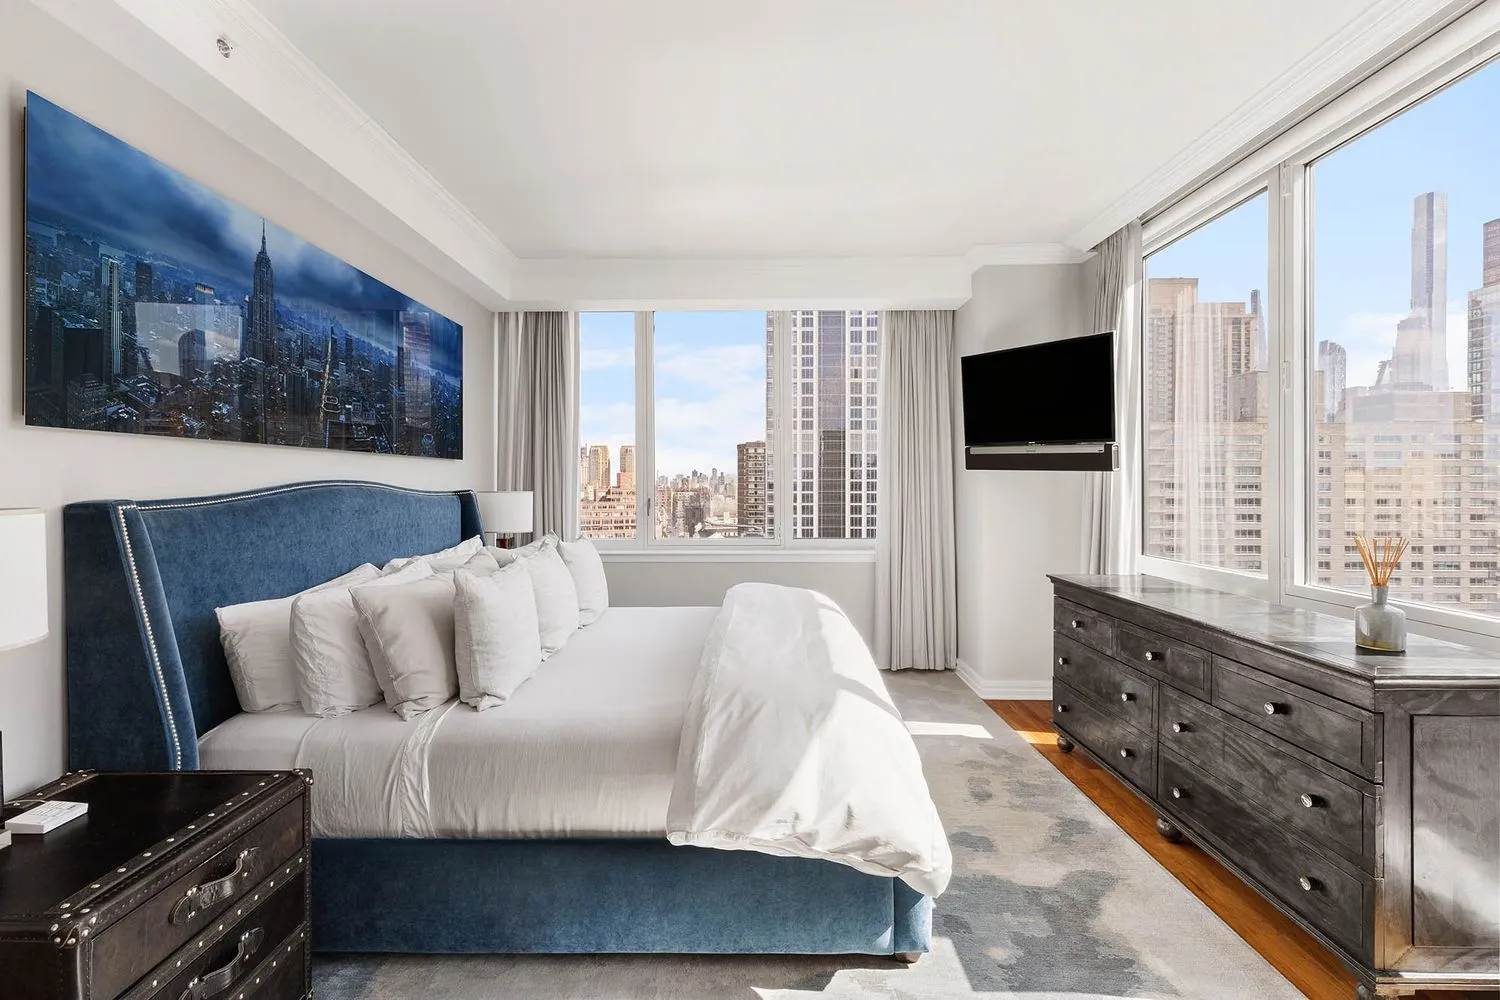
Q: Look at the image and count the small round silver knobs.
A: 11